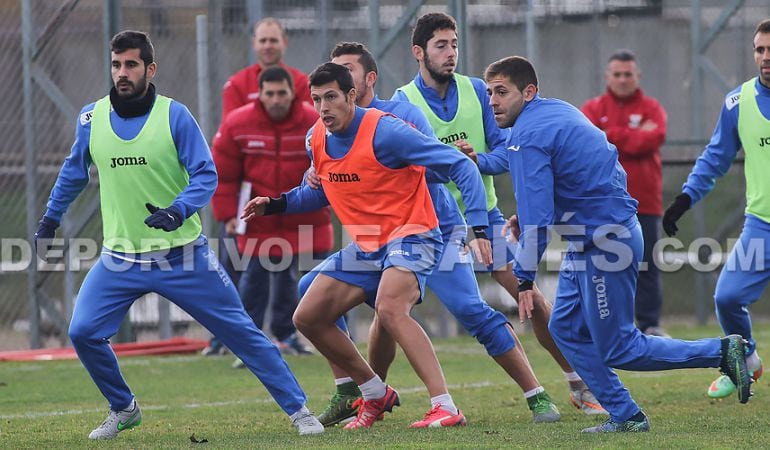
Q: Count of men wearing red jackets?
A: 3